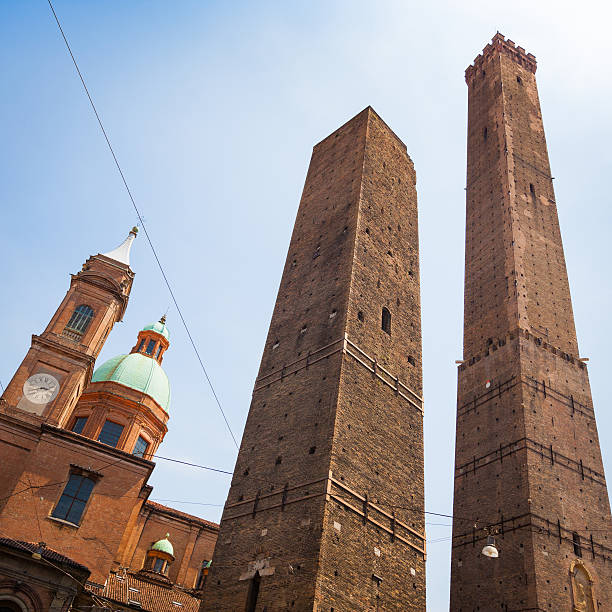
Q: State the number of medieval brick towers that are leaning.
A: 2